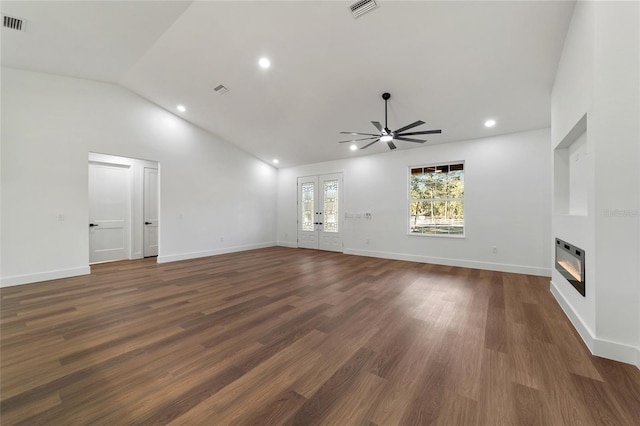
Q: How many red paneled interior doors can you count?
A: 0